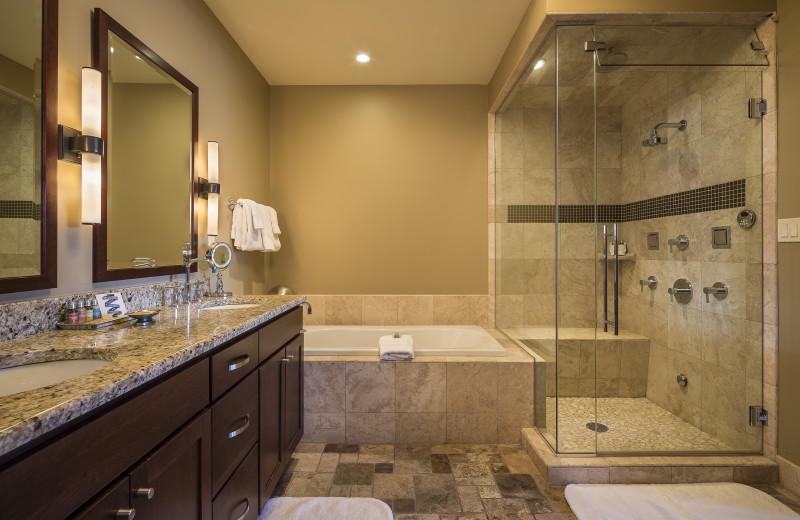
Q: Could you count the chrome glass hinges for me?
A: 2